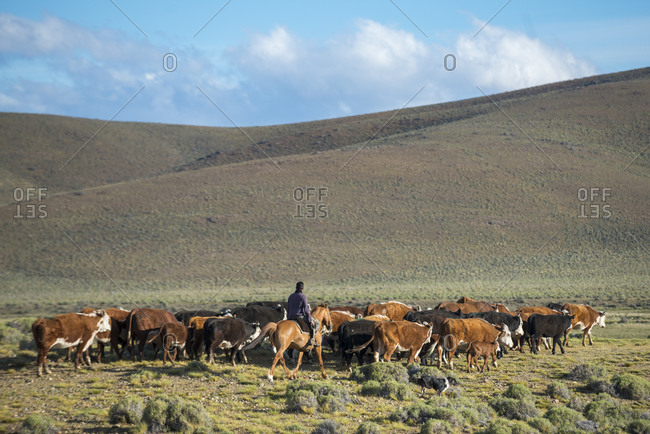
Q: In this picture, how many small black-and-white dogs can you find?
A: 1